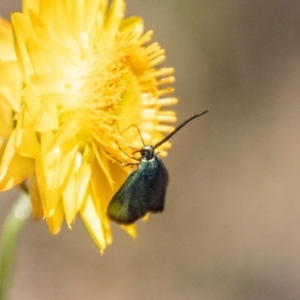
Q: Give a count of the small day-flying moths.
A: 1